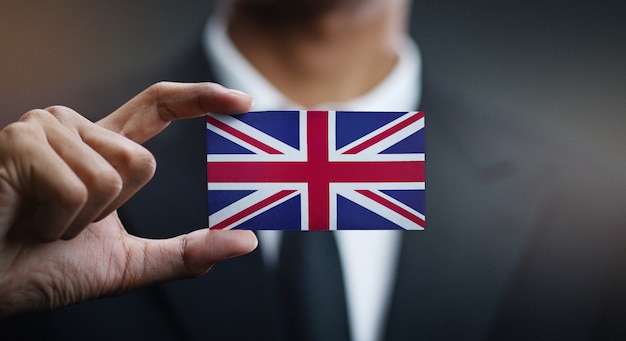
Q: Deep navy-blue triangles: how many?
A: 8